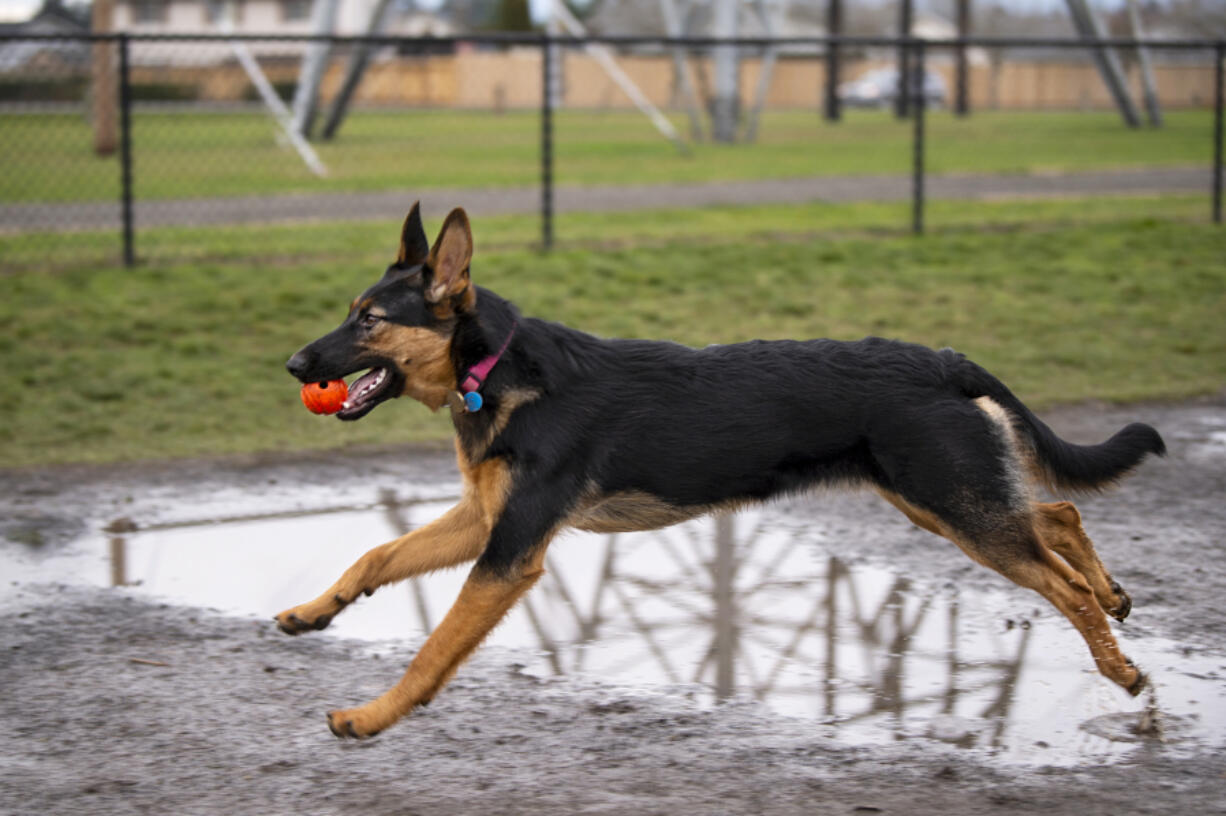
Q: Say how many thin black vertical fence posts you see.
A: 4